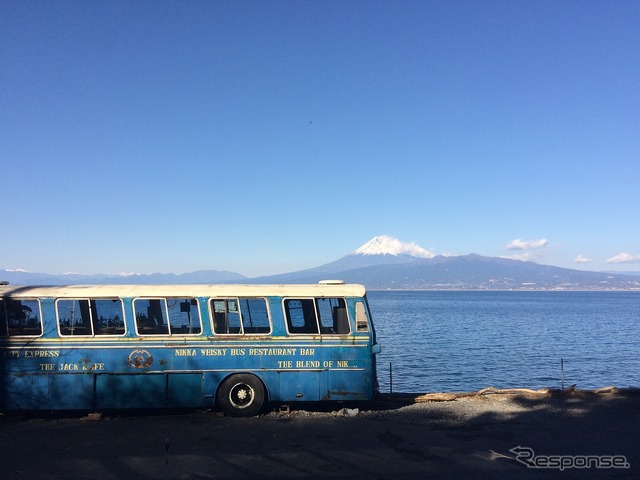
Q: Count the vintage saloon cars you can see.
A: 0